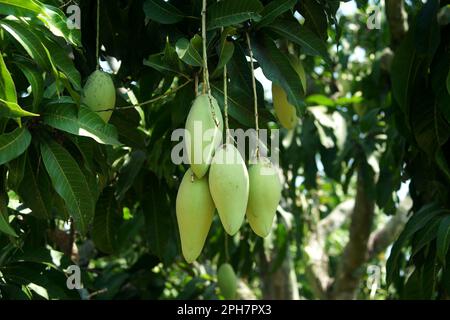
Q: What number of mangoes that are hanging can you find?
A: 7